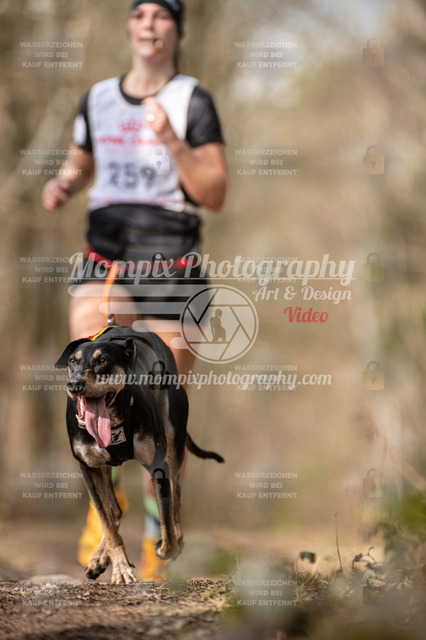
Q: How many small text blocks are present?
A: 12